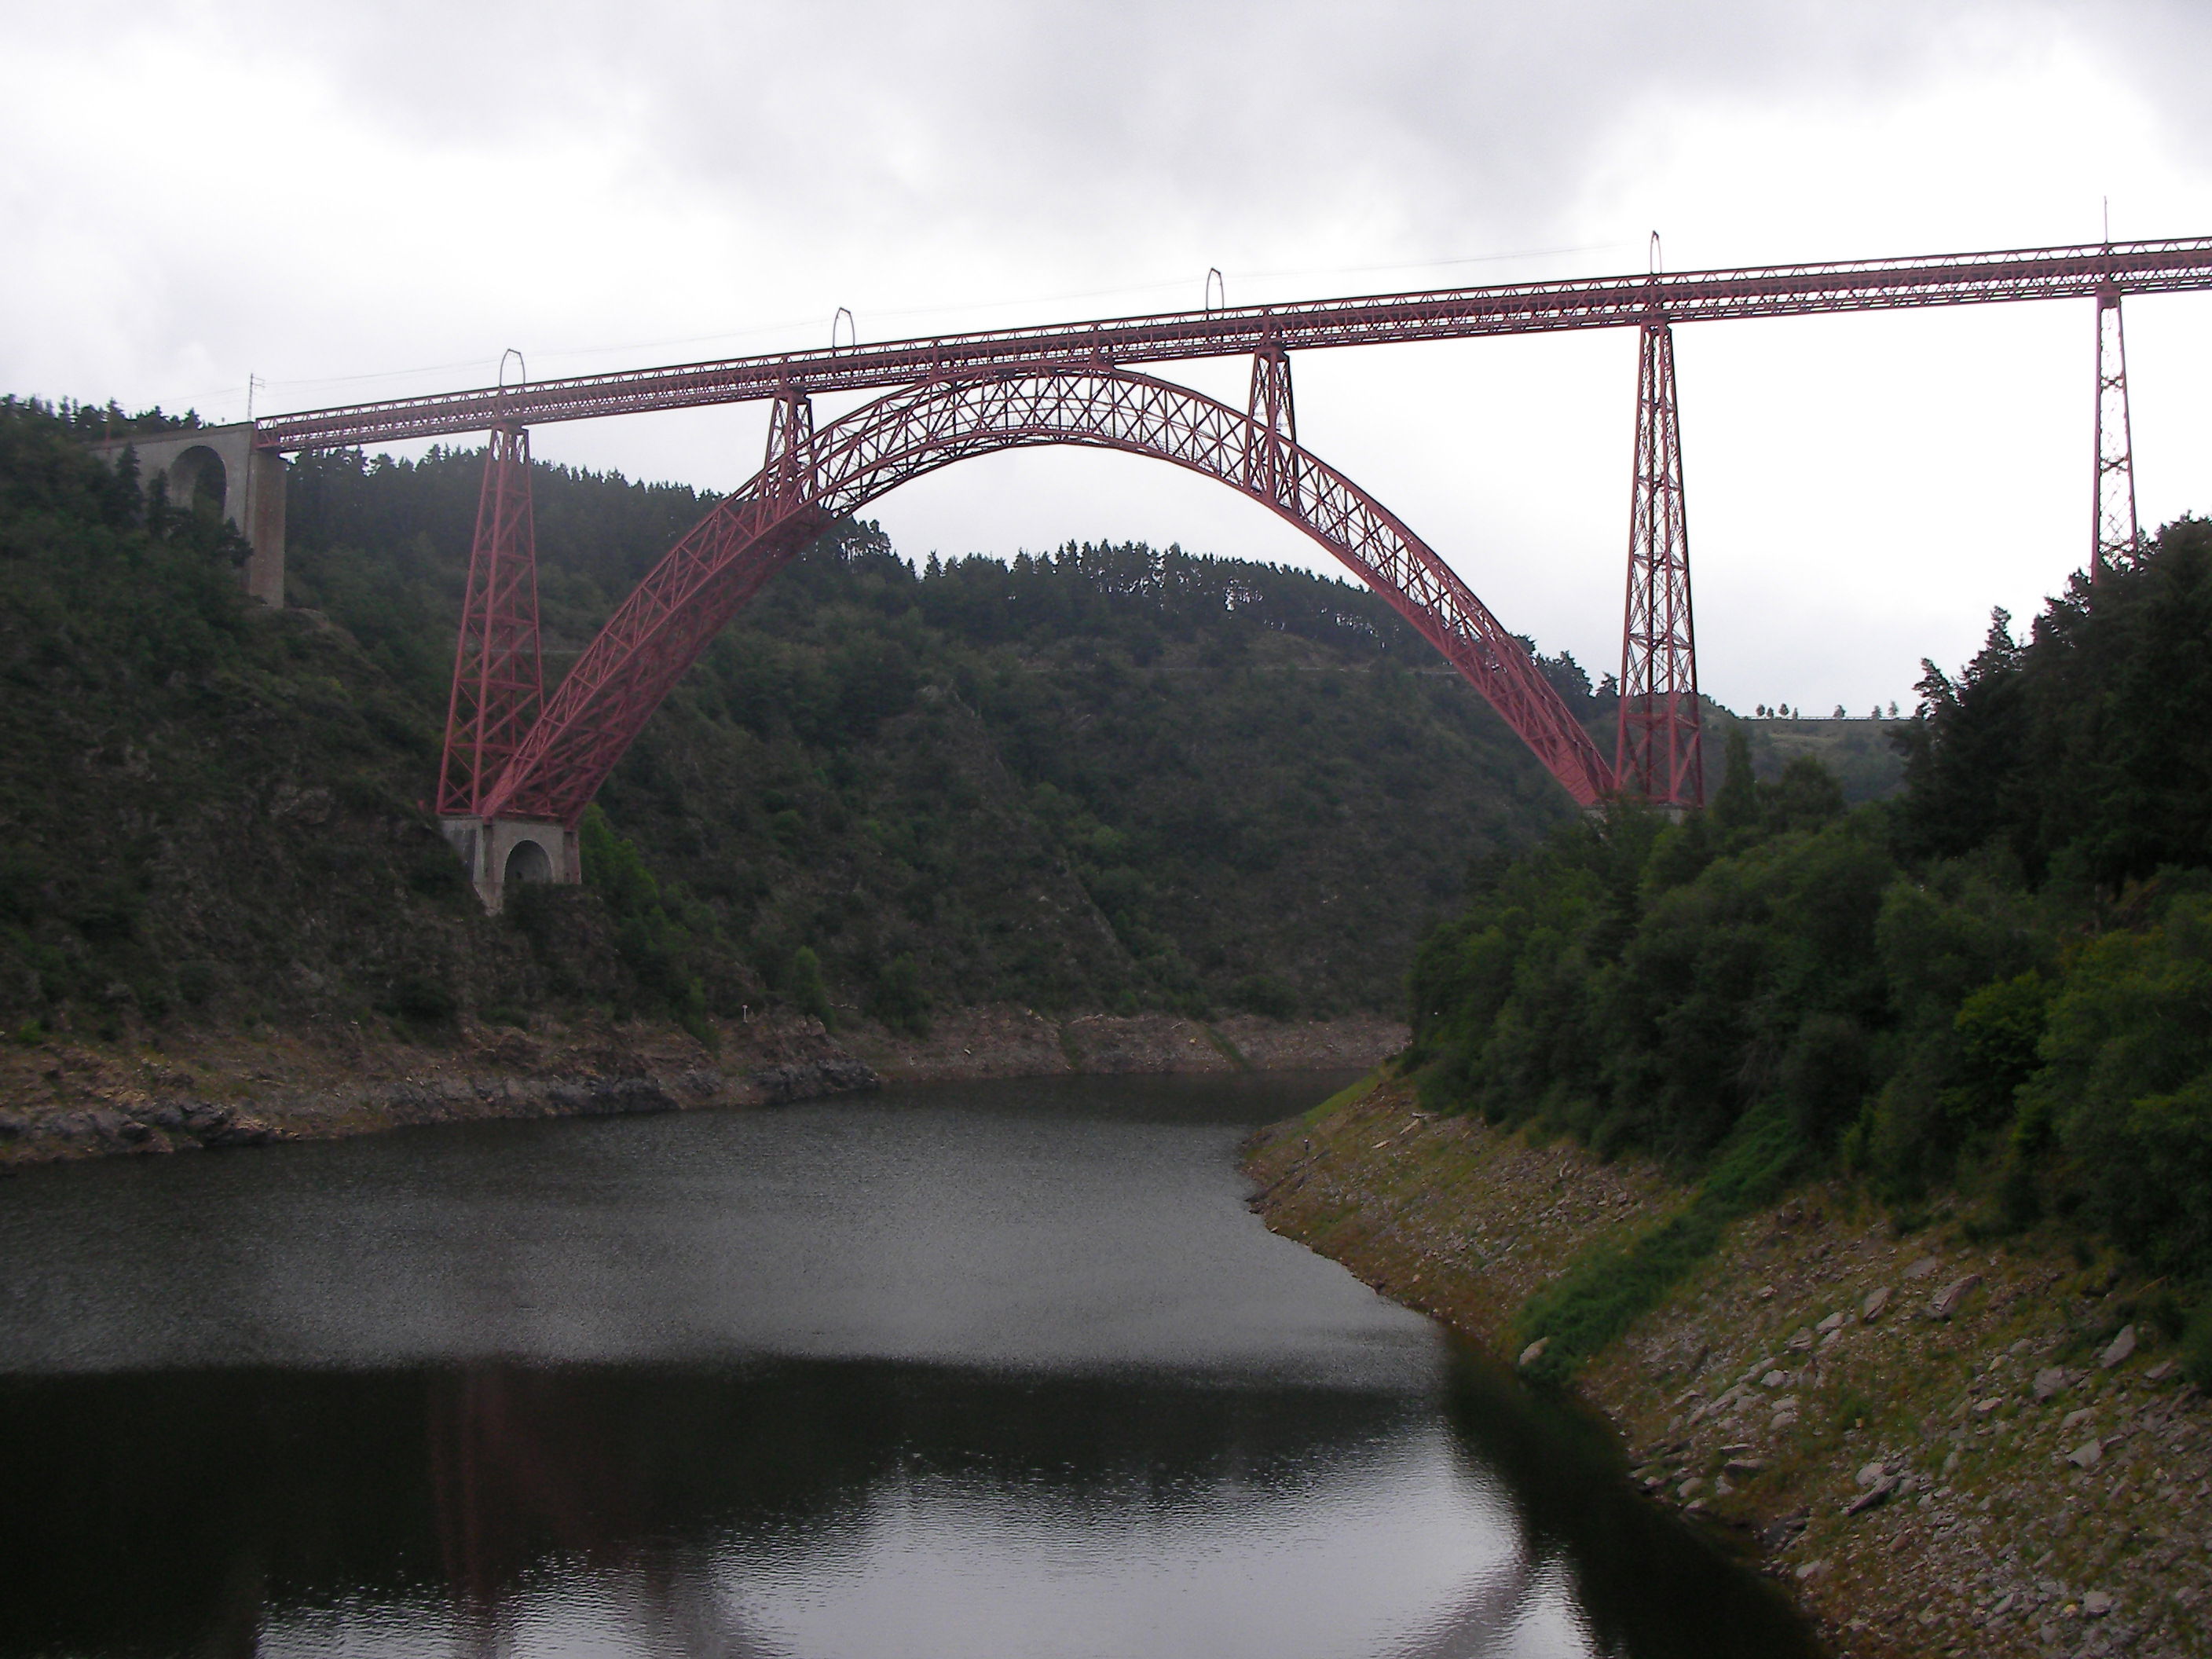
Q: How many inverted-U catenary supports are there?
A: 4